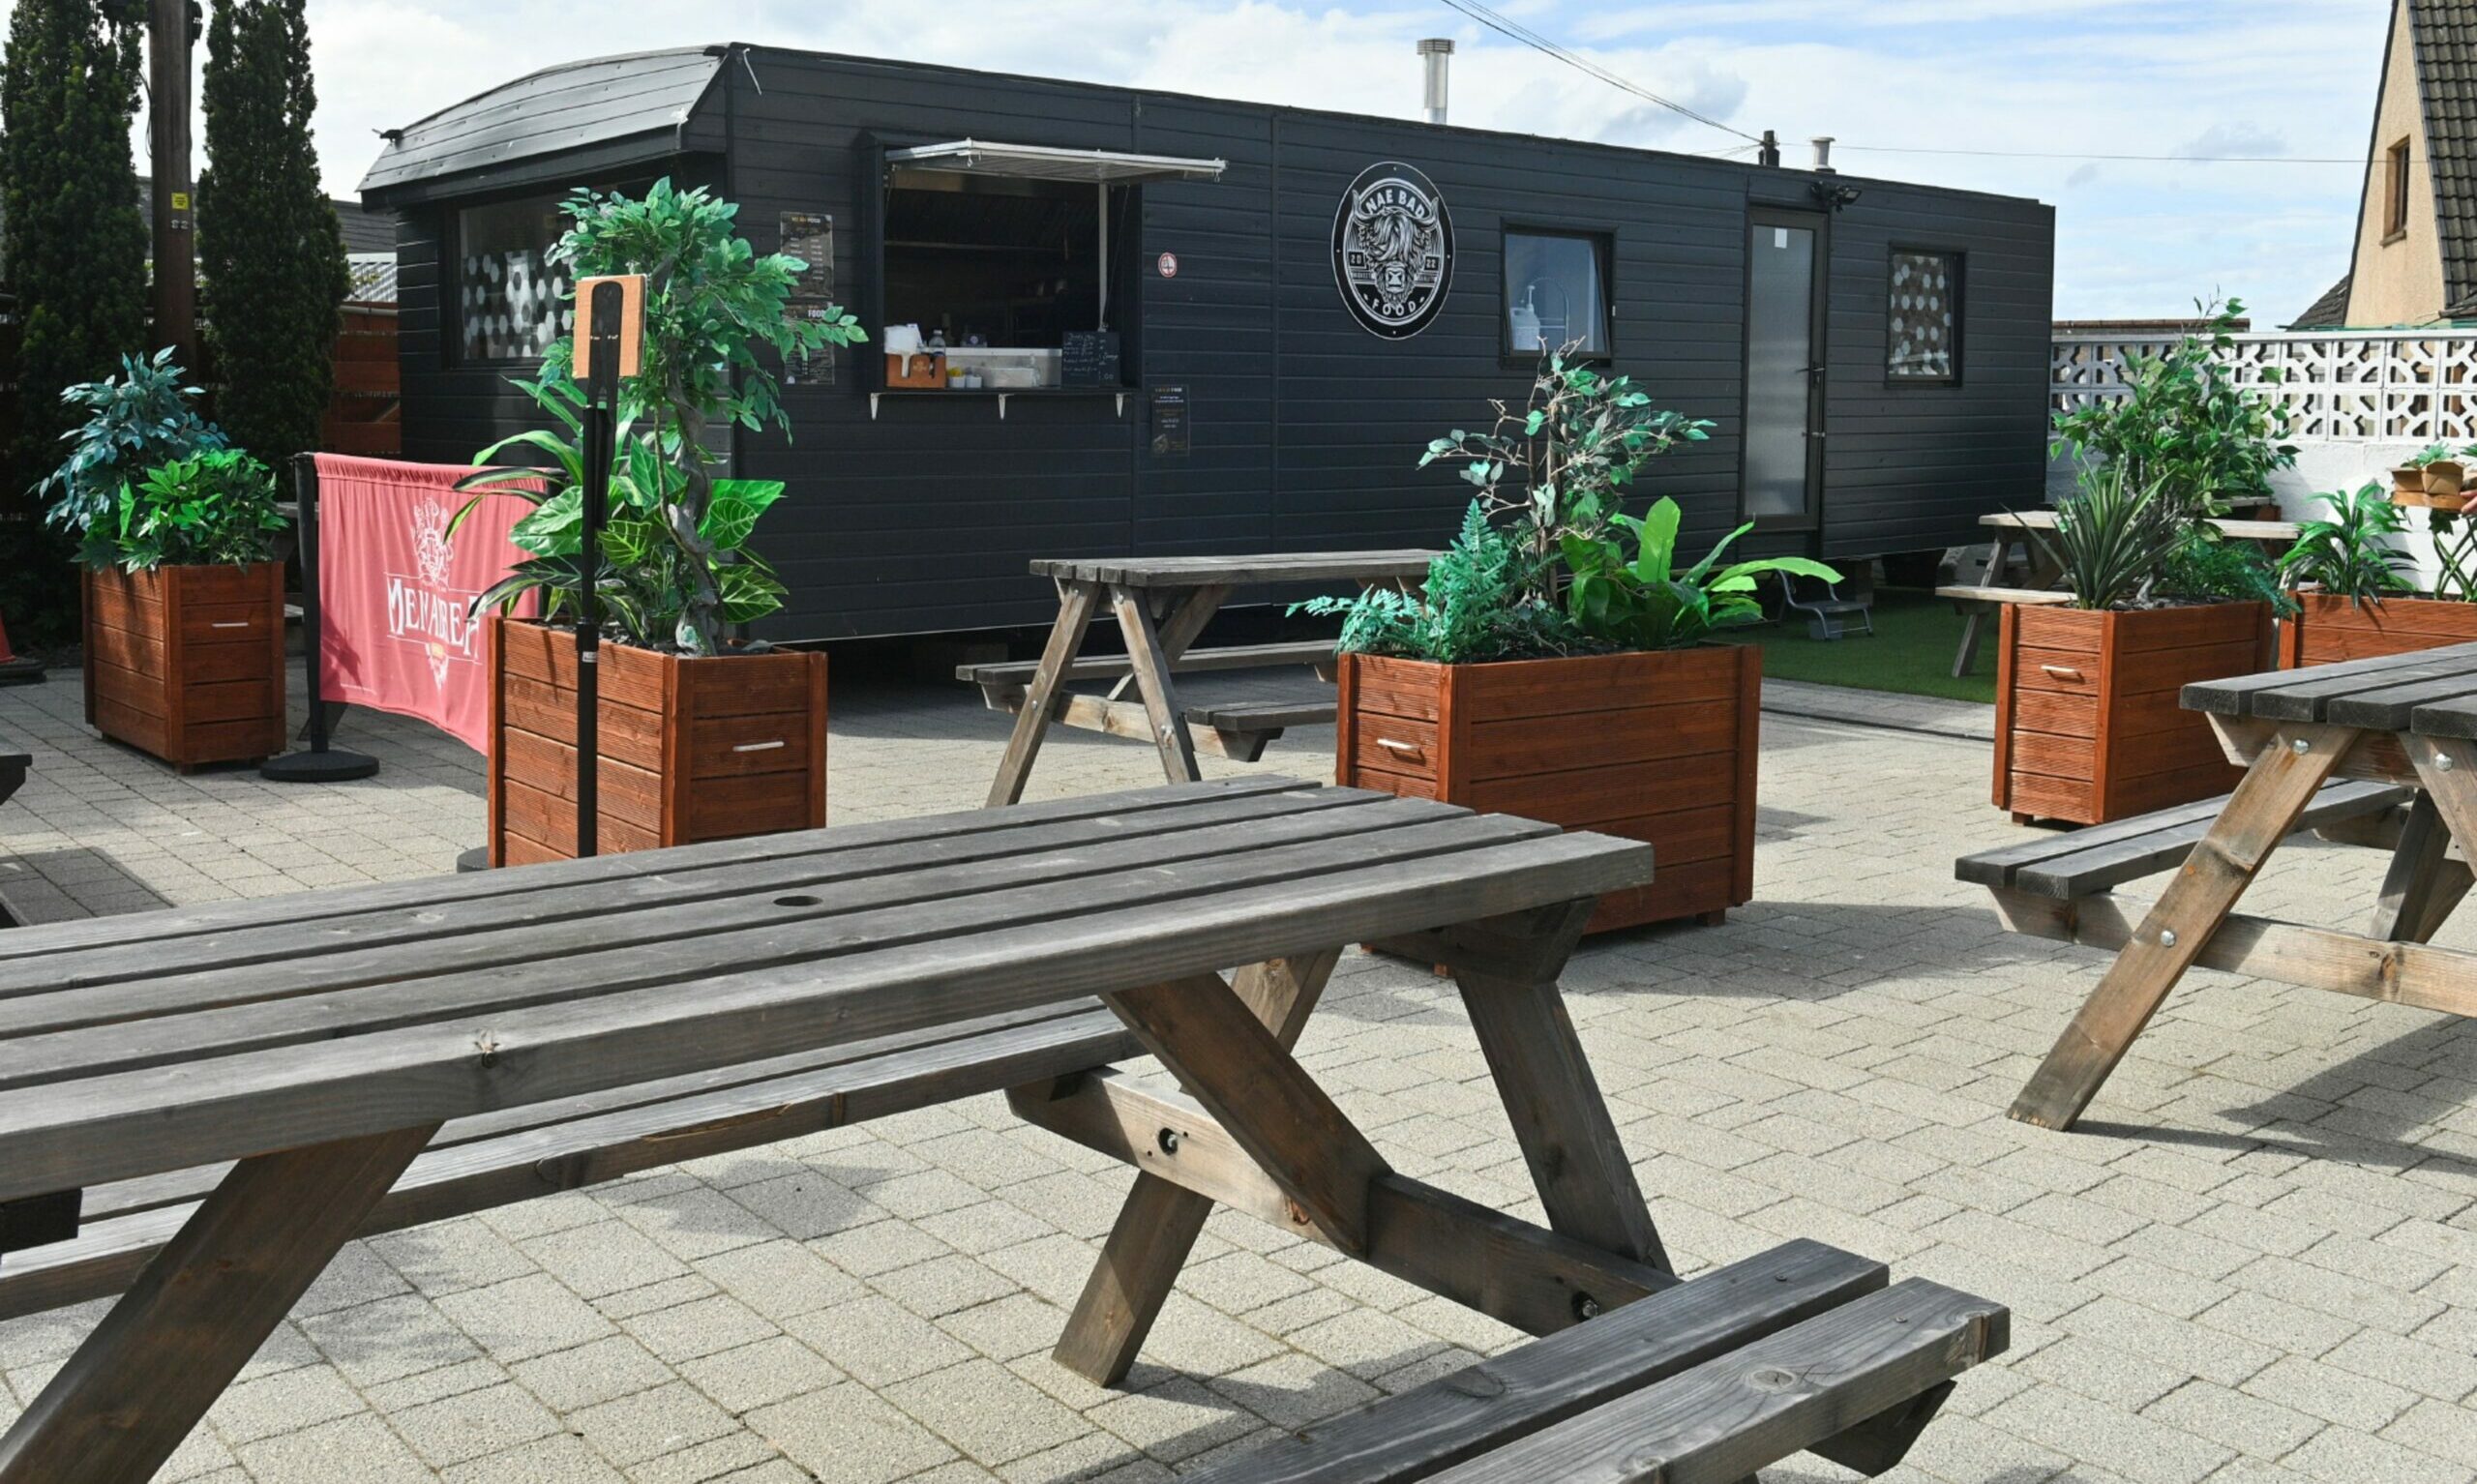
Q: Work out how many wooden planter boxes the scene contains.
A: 5